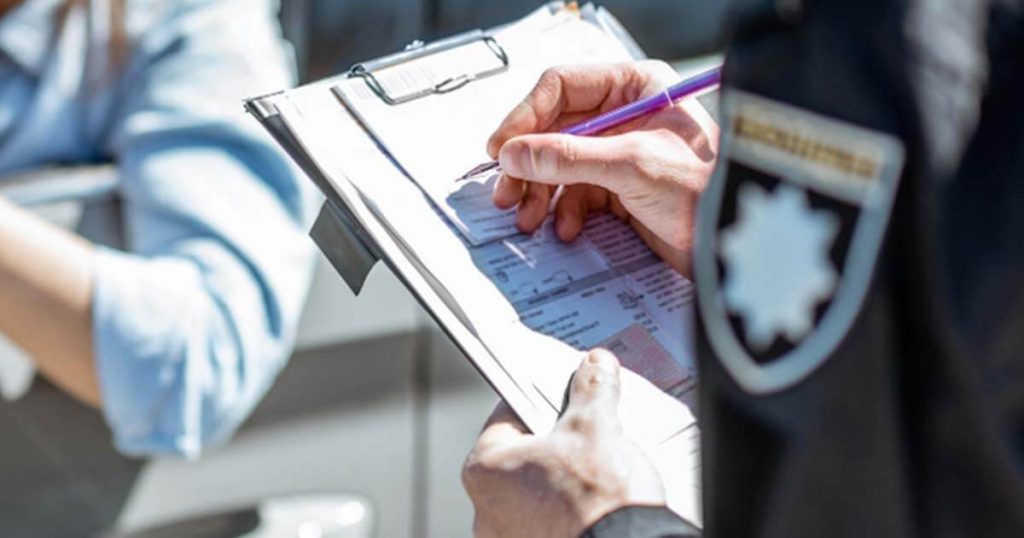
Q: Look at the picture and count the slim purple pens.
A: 1